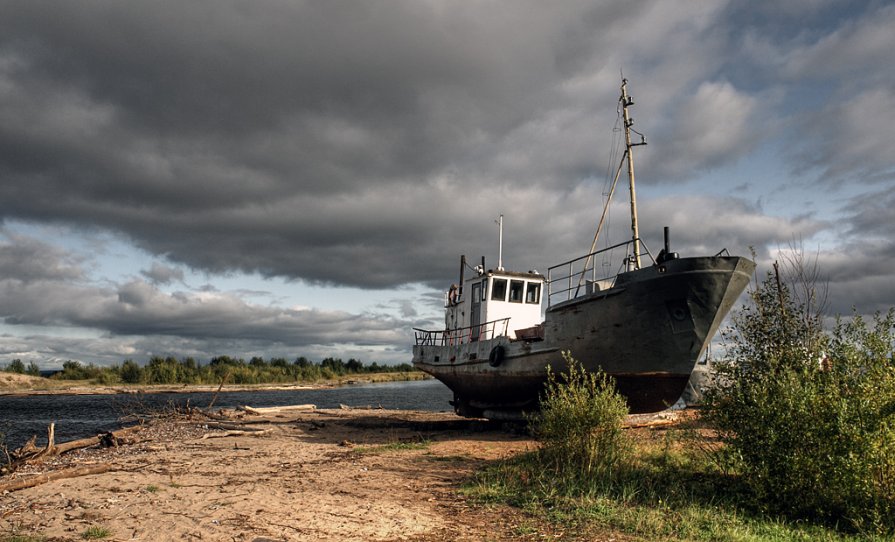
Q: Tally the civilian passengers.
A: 0